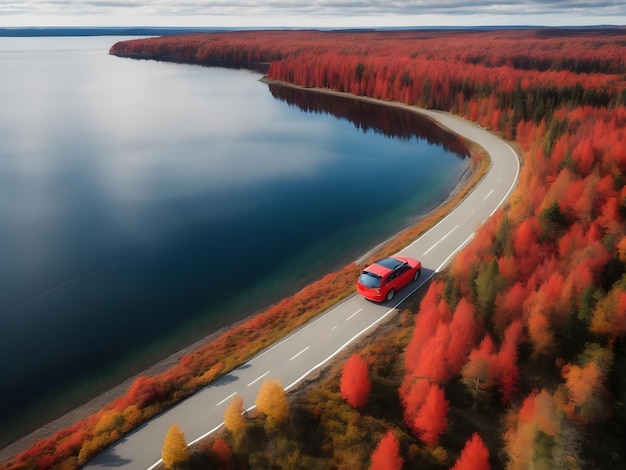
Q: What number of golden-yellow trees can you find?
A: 3